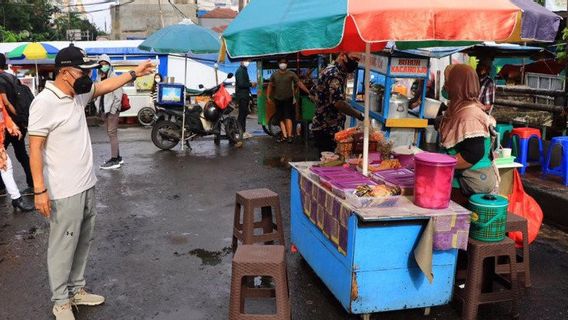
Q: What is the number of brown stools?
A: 4